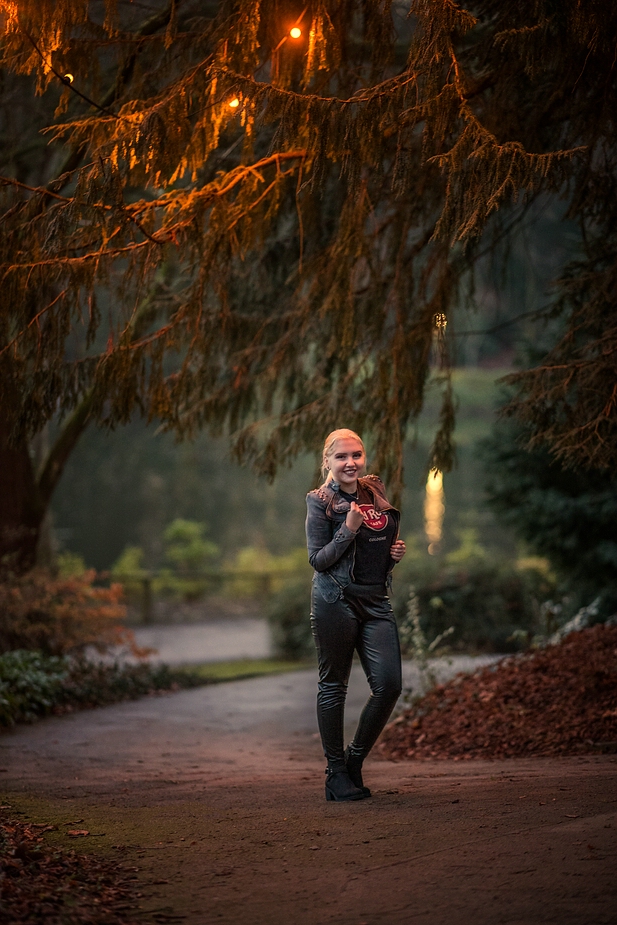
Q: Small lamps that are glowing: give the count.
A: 3